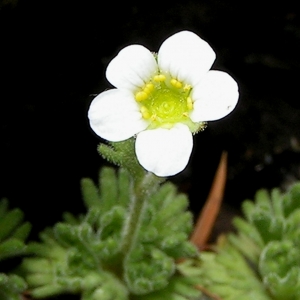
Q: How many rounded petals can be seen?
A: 5